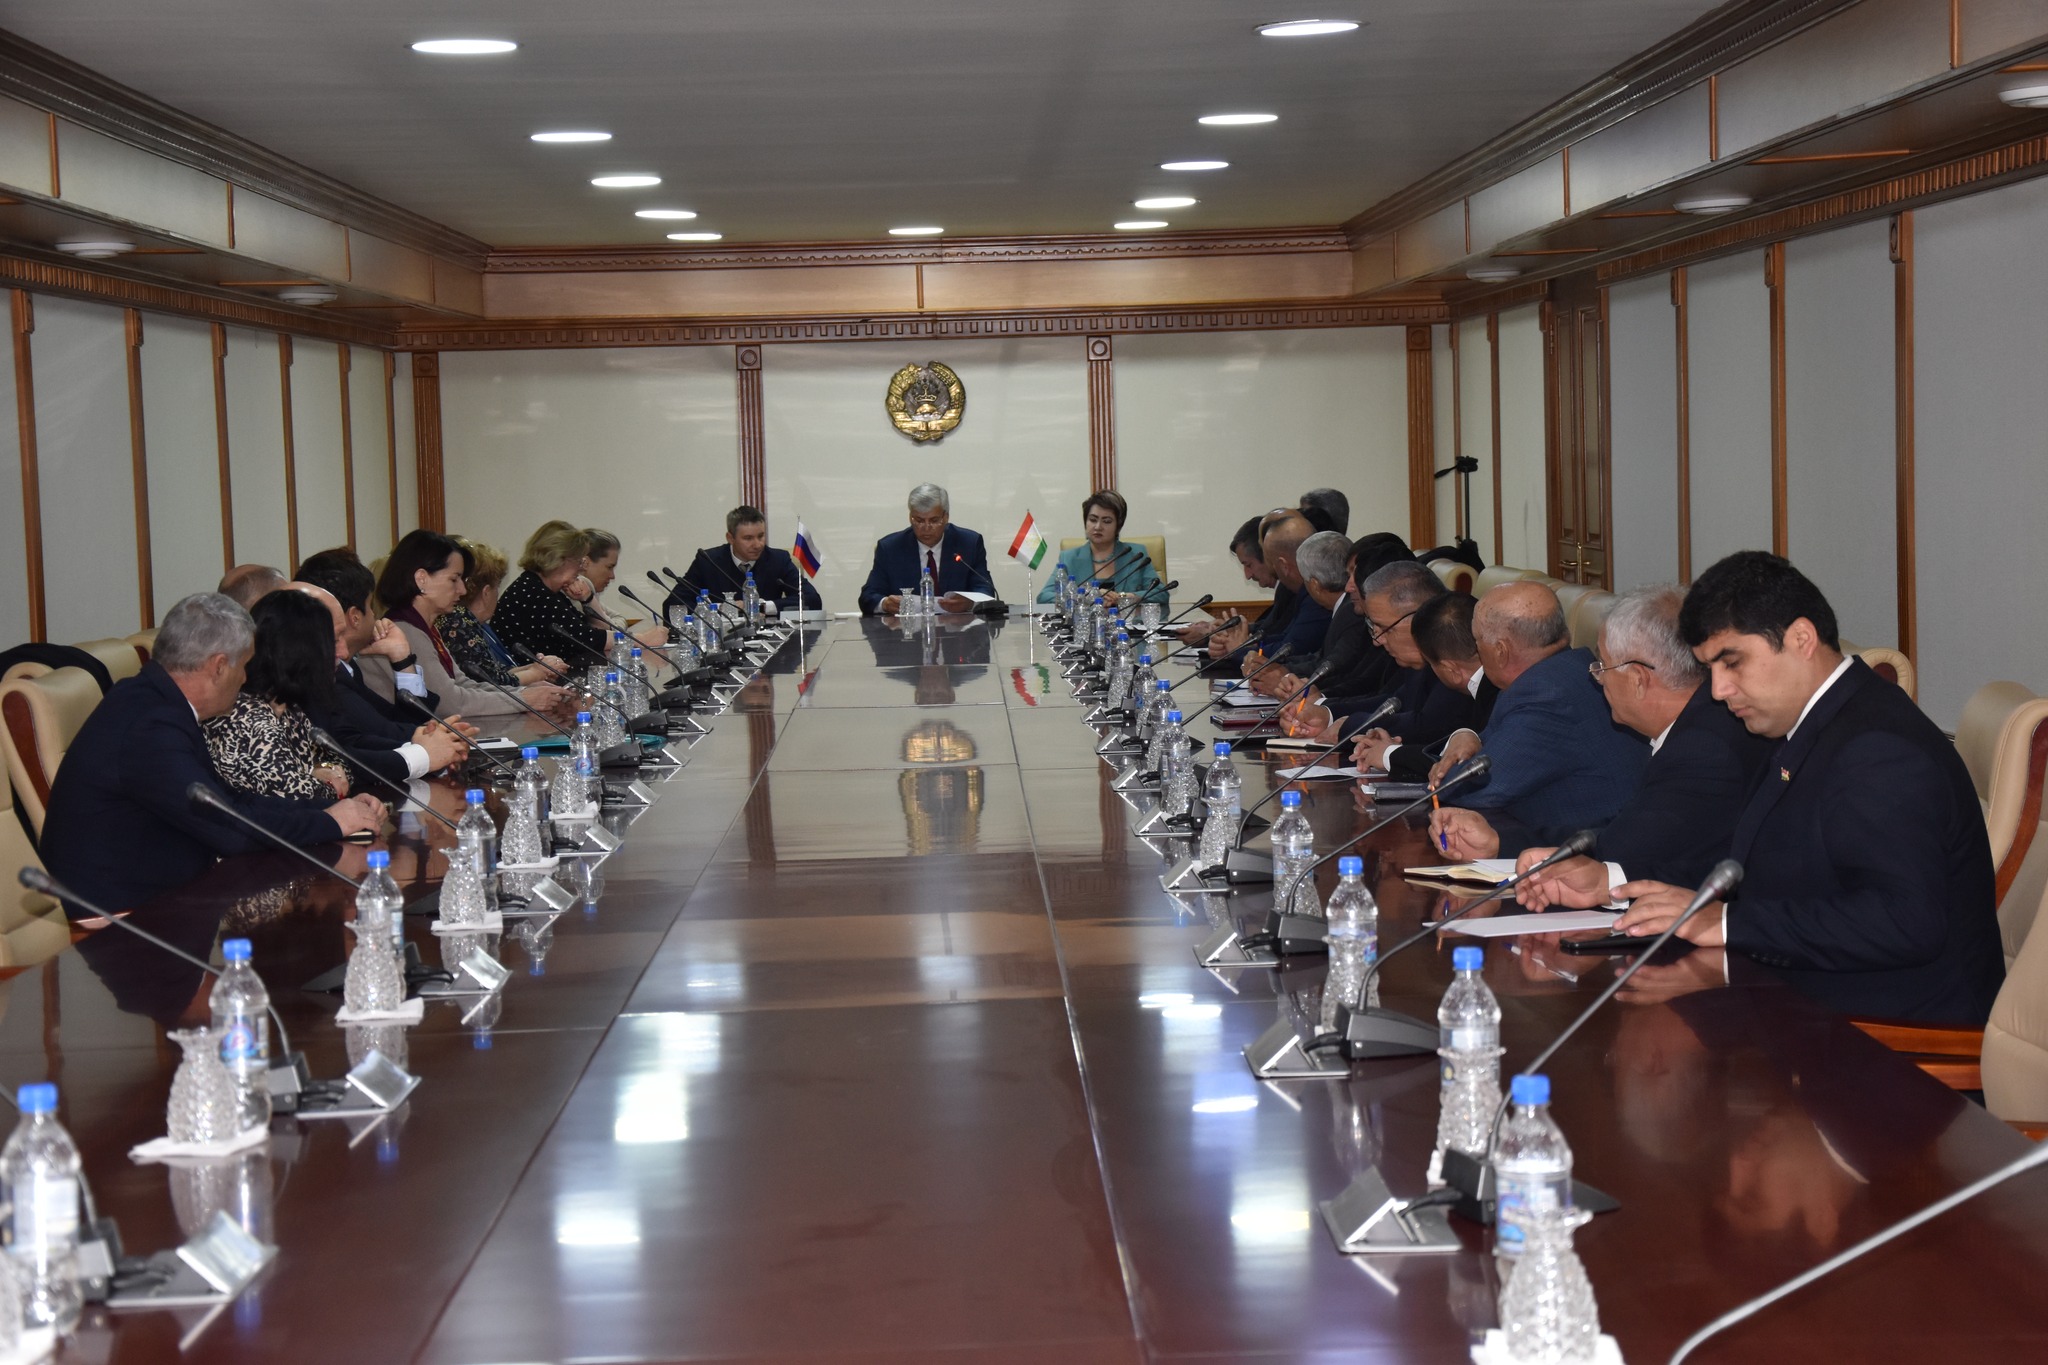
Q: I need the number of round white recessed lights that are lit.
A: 11